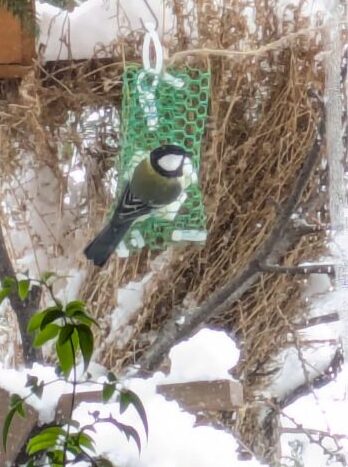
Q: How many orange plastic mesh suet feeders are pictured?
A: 0